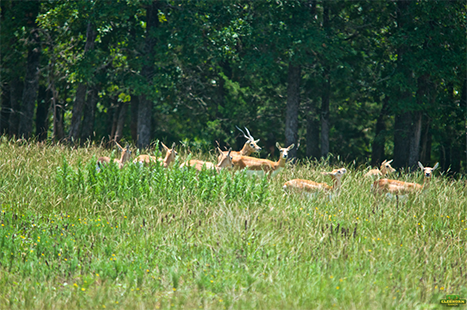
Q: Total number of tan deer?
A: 8